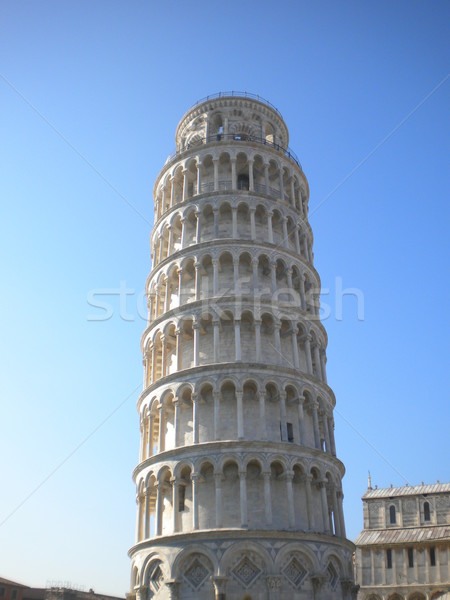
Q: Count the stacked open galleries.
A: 6